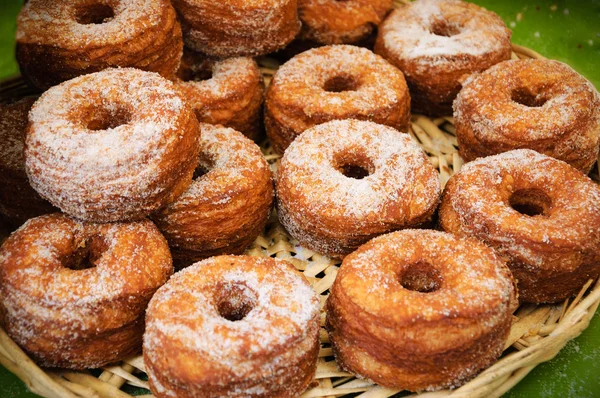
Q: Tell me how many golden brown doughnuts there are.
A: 15